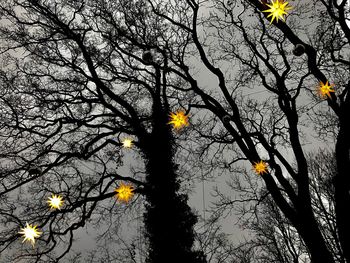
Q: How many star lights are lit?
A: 8